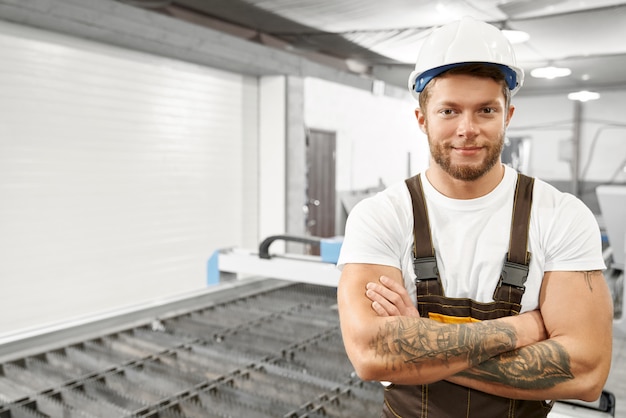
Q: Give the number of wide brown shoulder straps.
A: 2